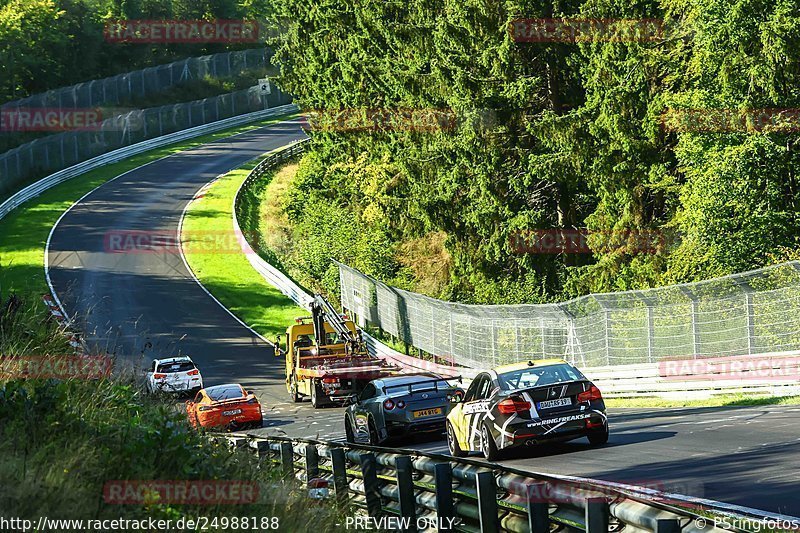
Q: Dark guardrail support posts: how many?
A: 12